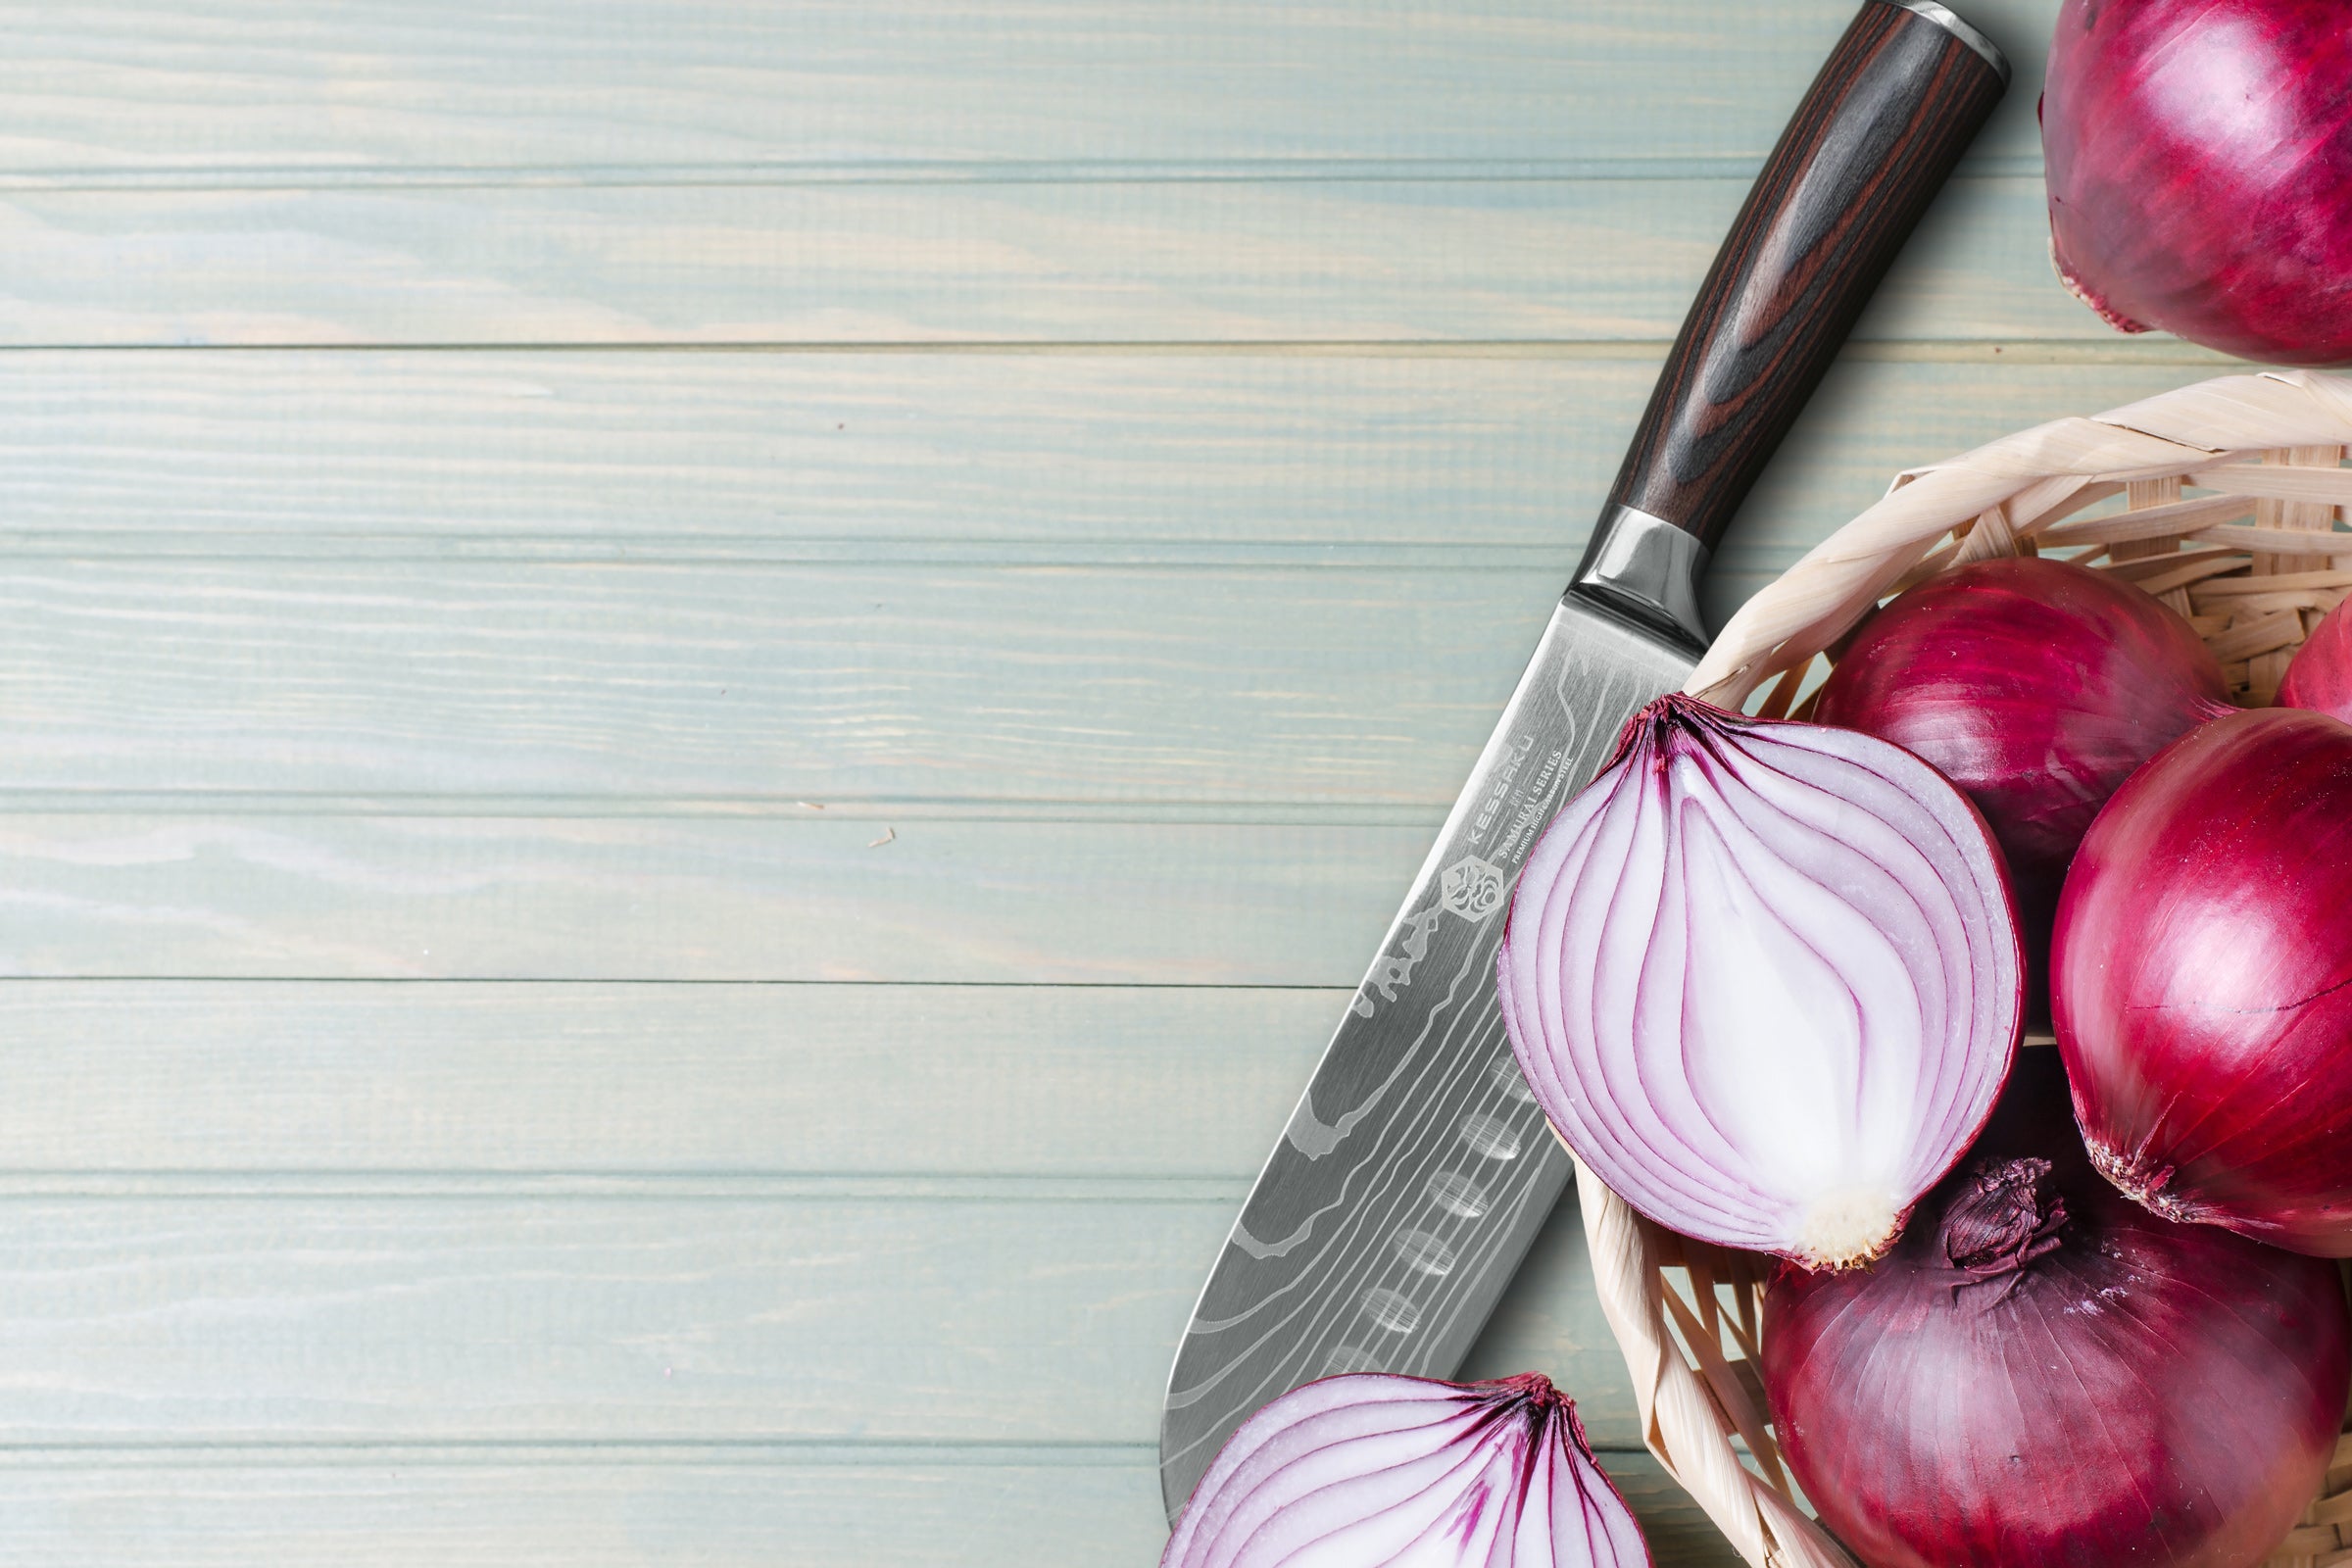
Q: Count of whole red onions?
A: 5